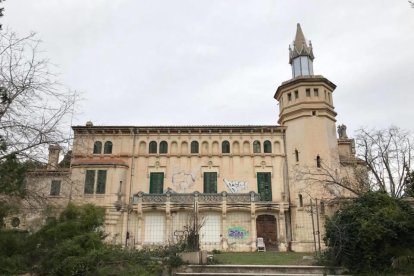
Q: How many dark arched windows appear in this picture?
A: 8